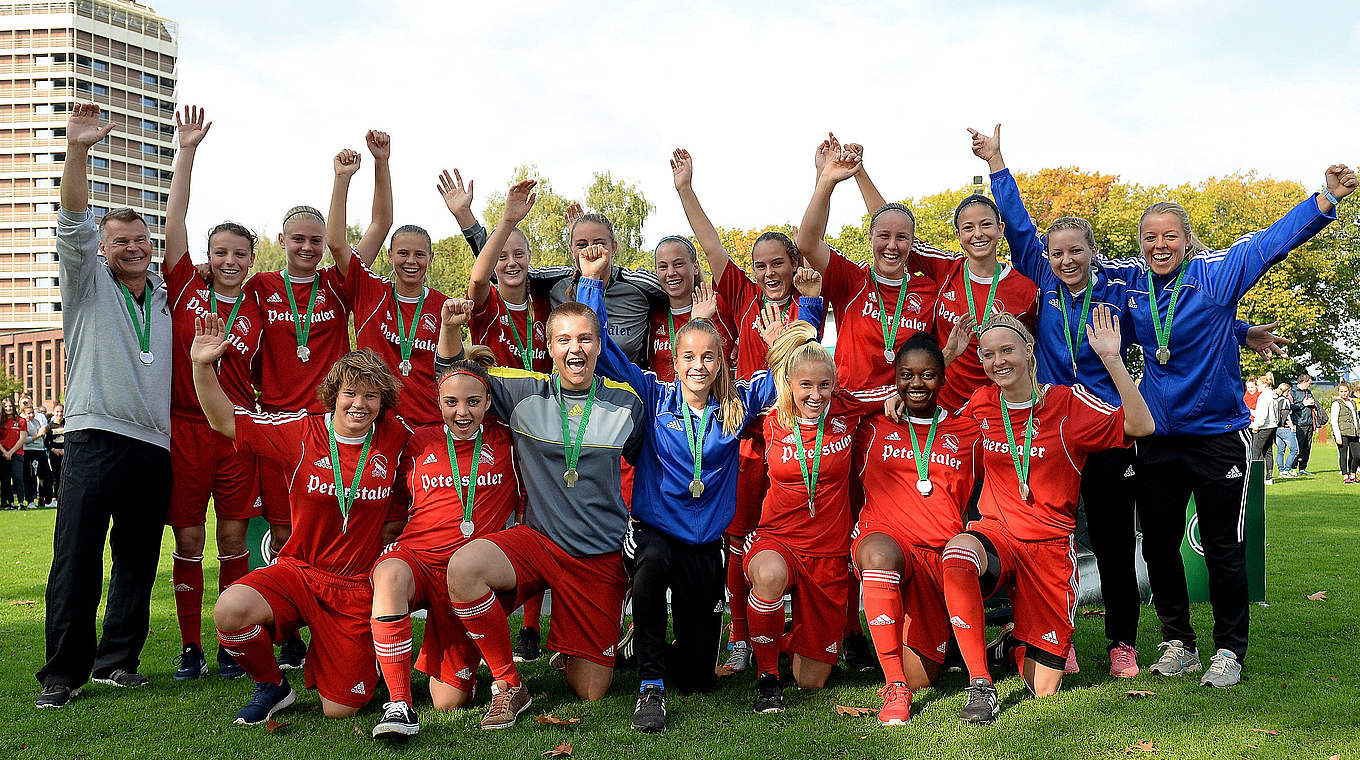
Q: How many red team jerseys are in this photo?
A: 13